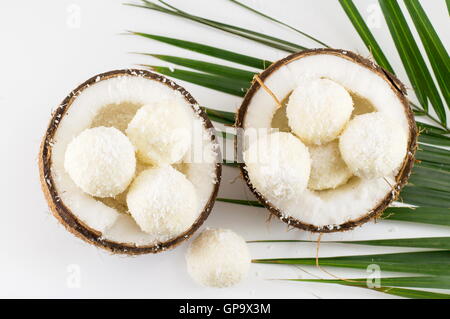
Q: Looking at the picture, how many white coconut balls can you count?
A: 8